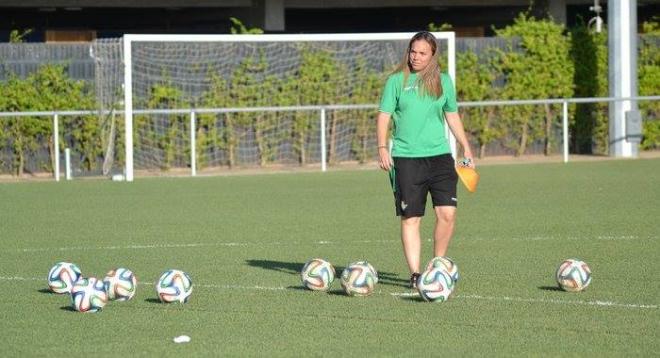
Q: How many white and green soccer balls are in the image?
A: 9